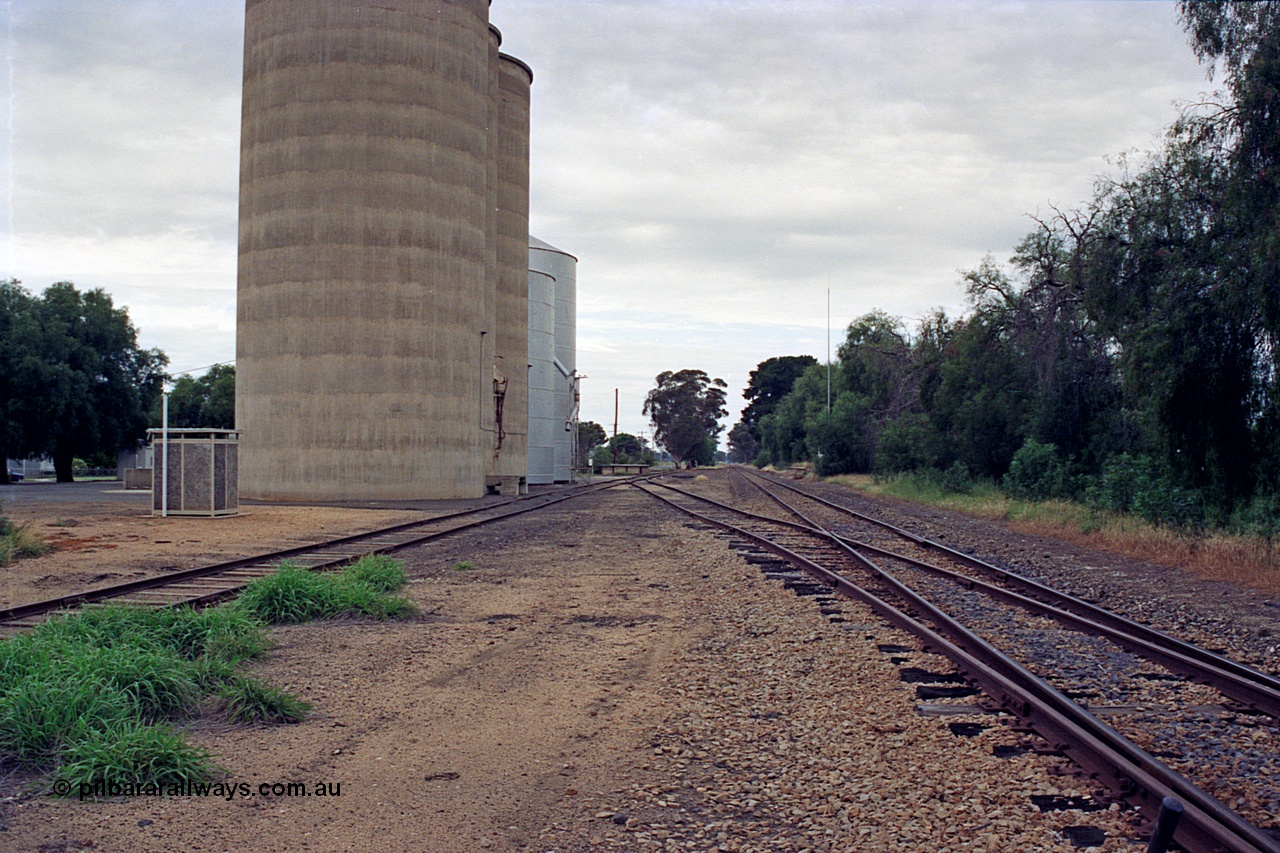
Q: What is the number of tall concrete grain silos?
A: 3